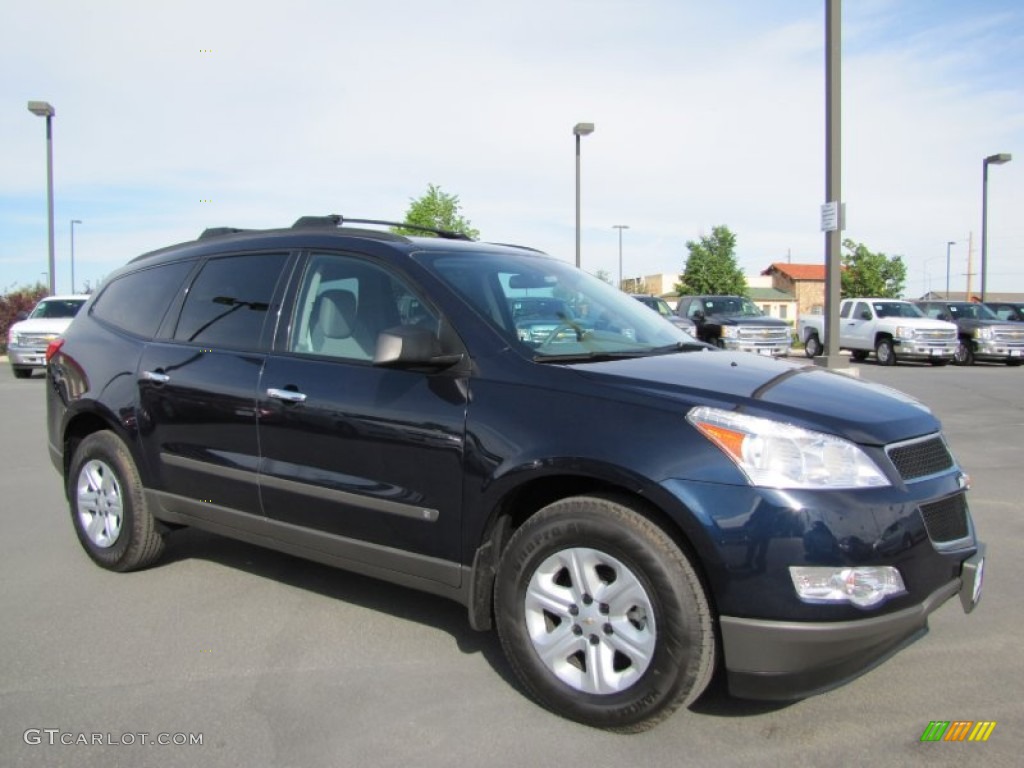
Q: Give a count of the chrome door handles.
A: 2